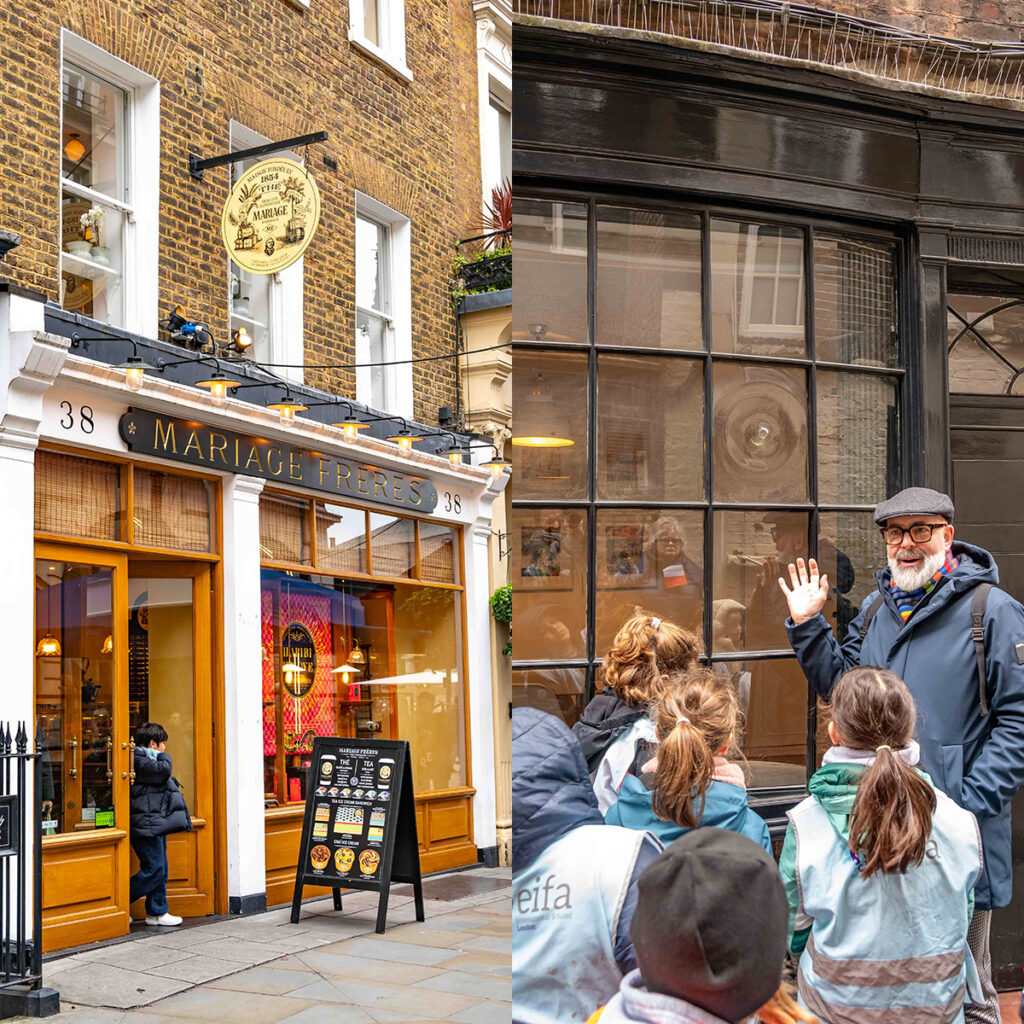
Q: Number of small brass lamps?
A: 7